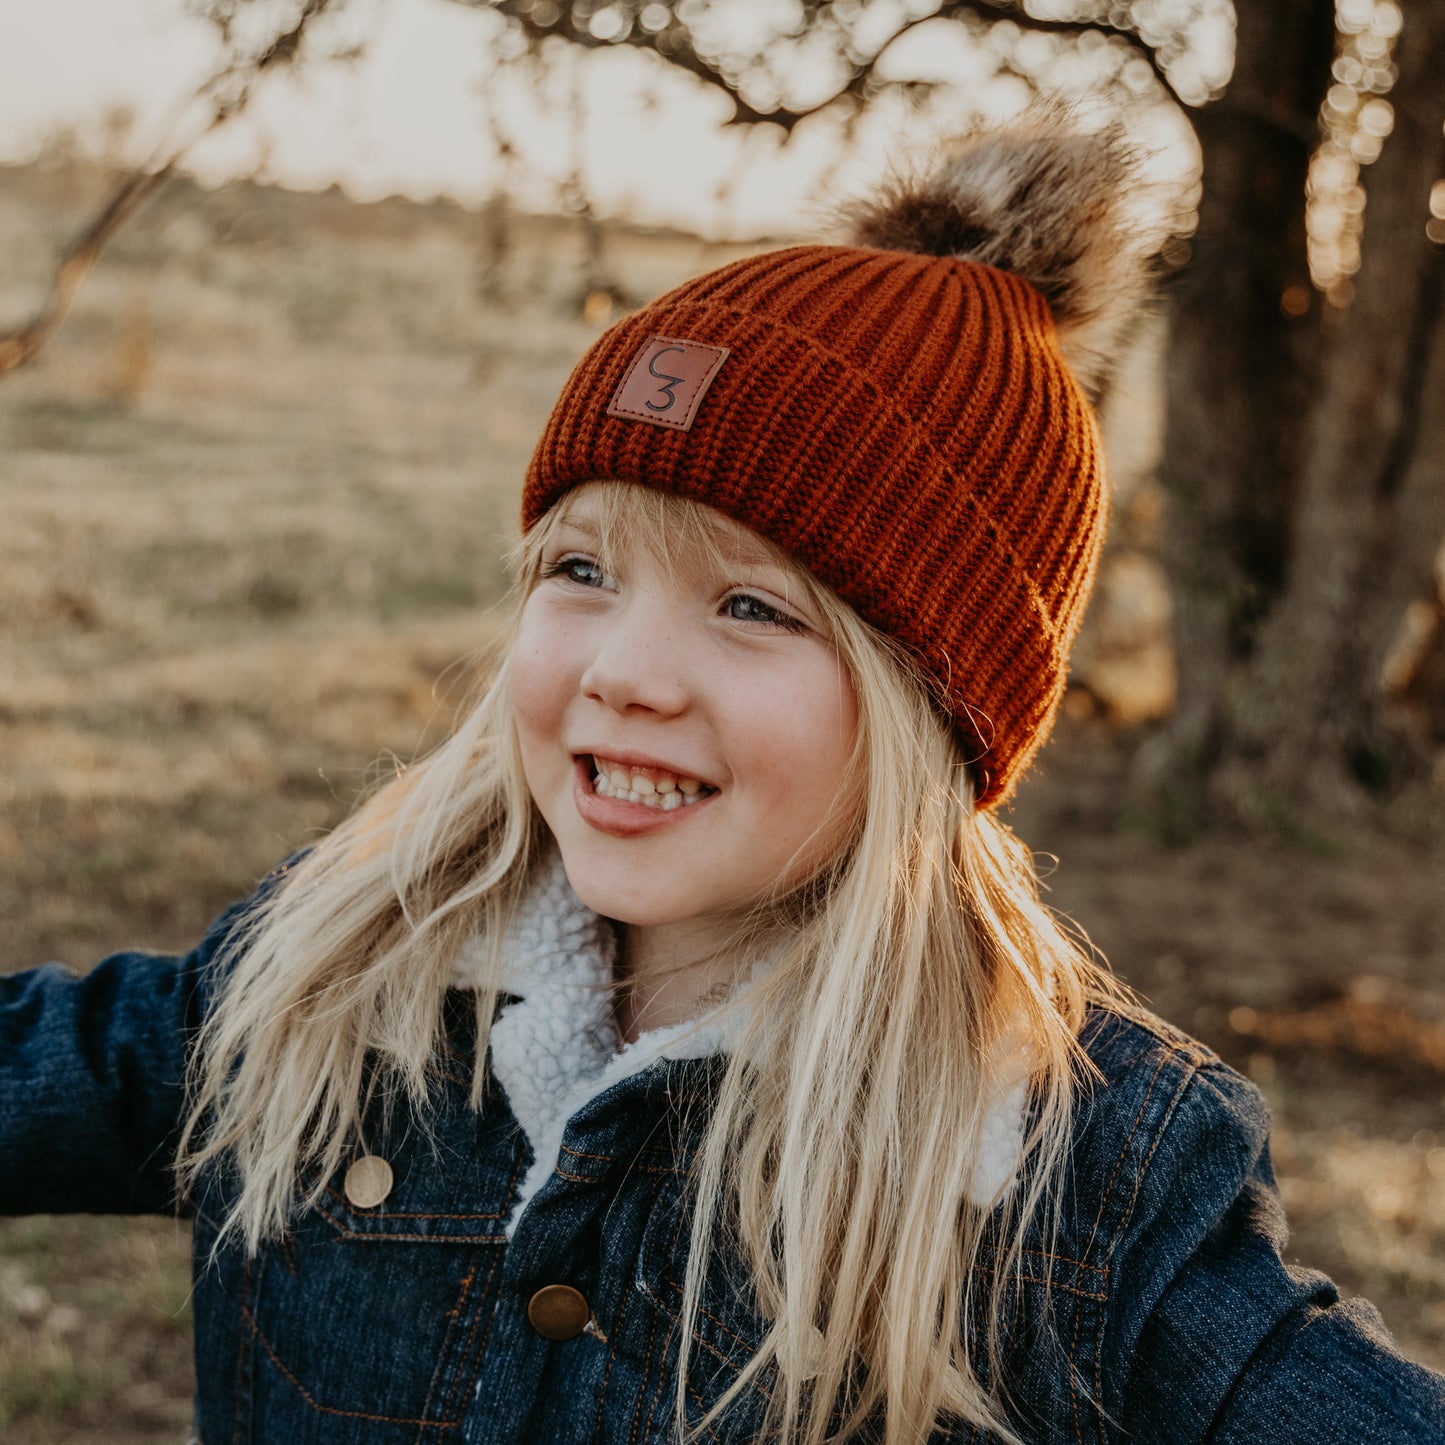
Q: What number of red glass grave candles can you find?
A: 0